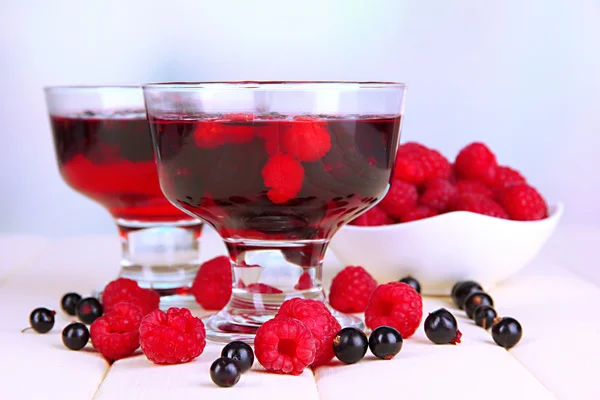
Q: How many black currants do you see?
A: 14